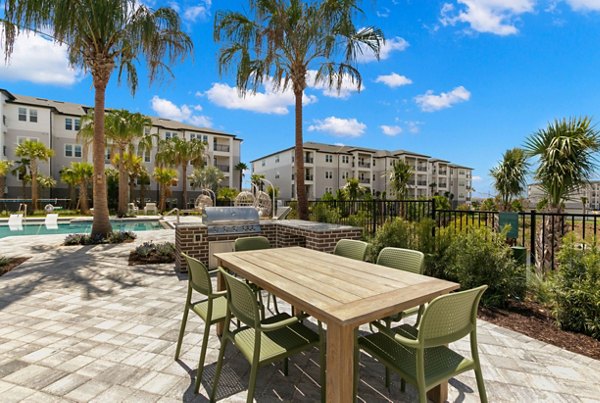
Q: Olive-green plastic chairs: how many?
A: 6